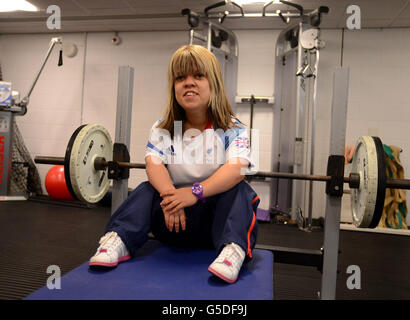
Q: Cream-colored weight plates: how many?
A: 2